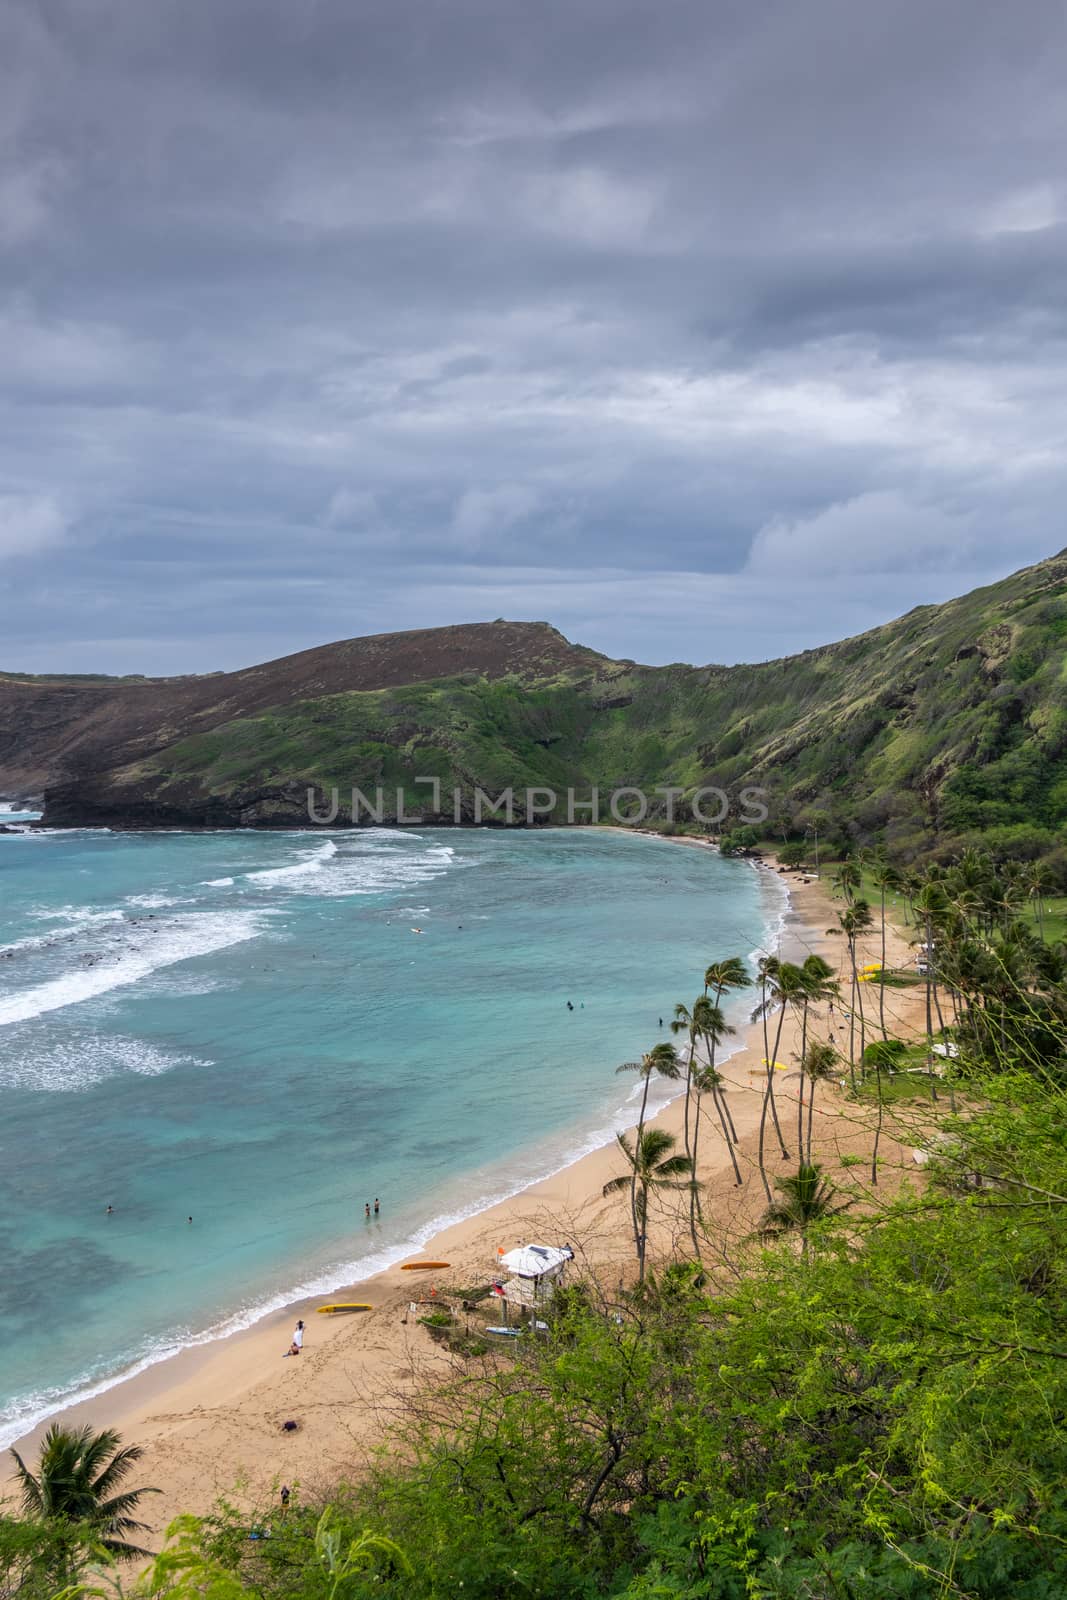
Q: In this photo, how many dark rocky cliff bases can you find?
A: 1